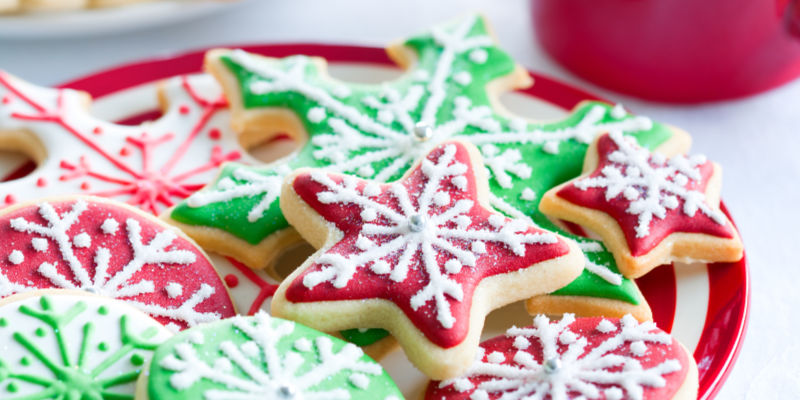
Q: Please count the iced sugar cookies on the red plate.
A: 8